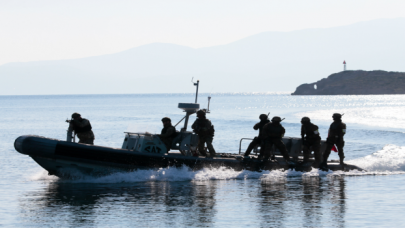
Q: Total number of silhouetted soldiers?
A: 7